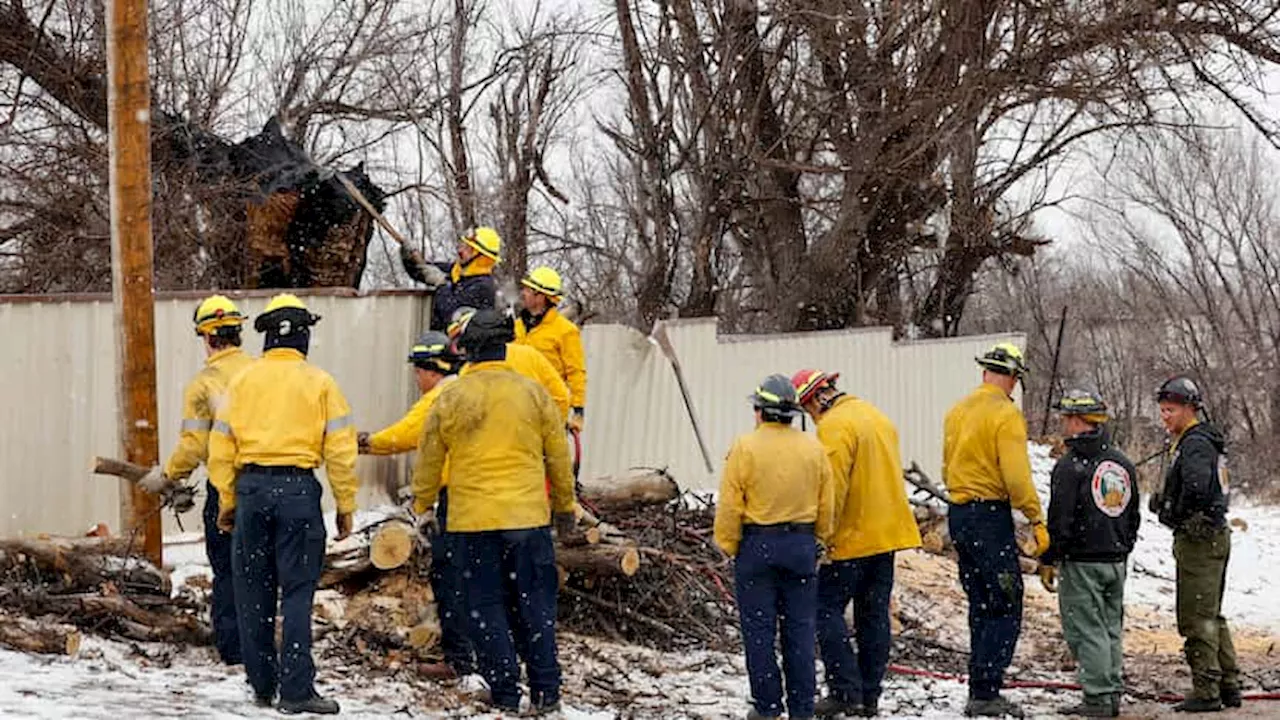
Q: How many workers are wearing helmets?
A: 12